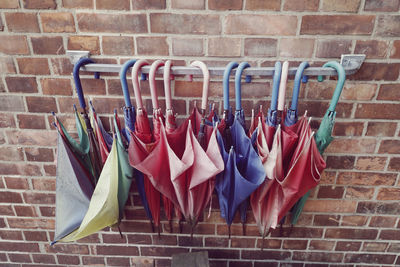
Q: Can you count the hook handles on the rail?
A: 12